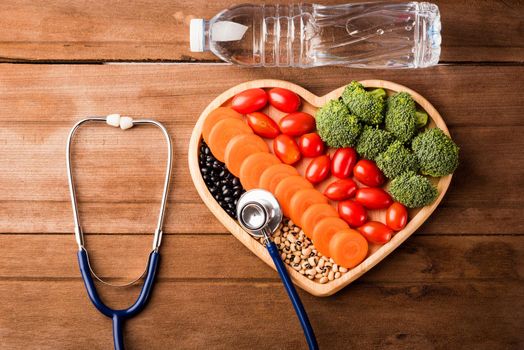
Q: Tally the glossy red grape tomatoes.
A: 14